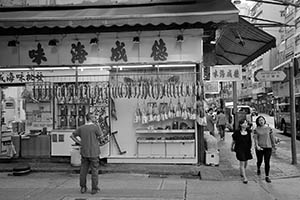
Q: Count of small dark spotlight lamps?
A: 5